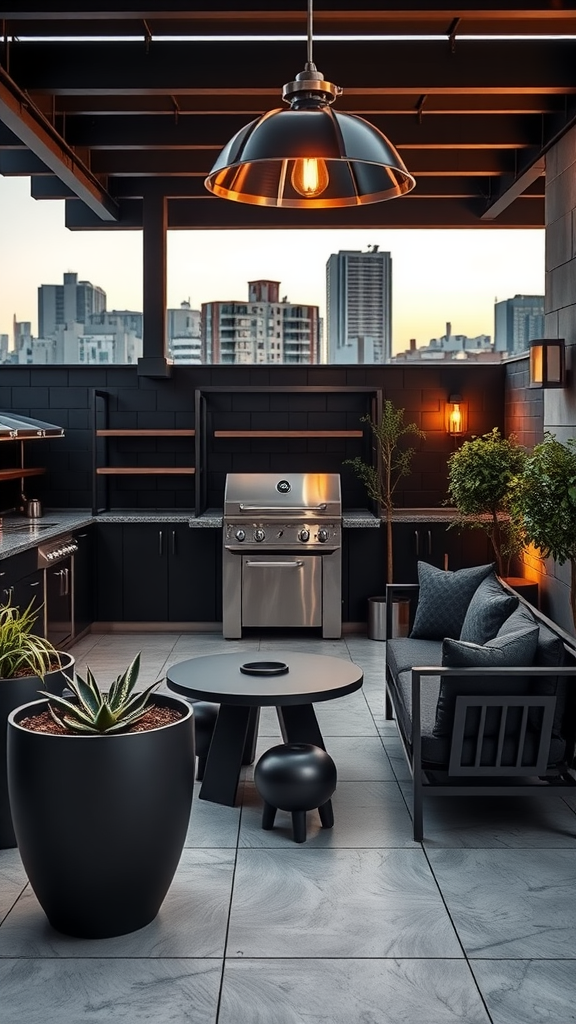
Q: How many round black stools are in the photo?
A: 2